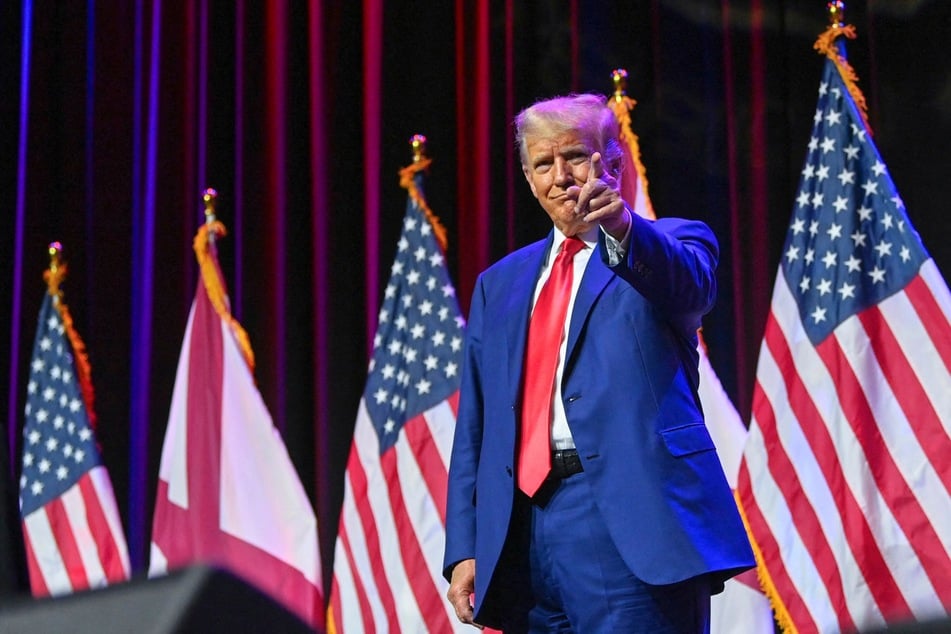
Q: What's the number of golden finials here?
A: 5